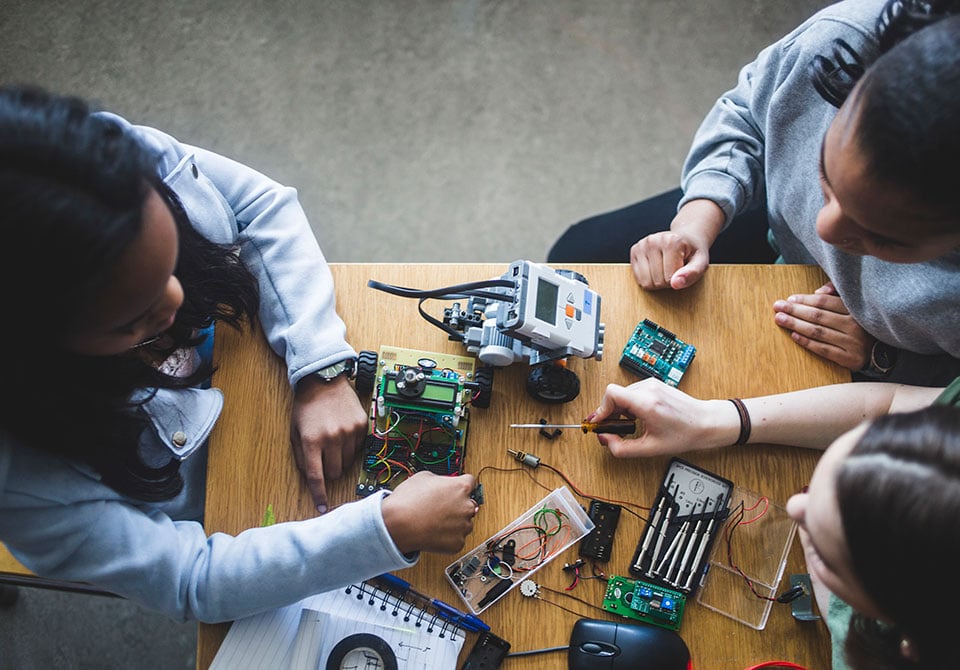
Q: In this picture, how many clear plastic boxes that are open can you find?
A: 2